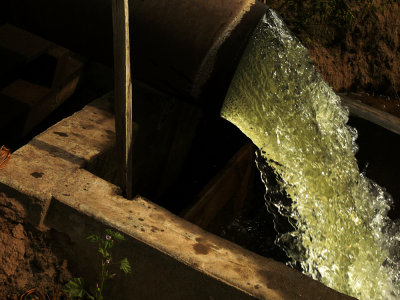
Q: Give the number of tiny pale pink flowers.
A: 2